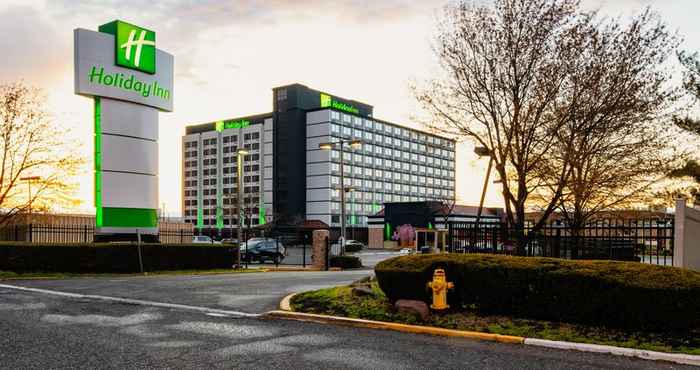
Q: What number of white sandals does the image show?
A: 0